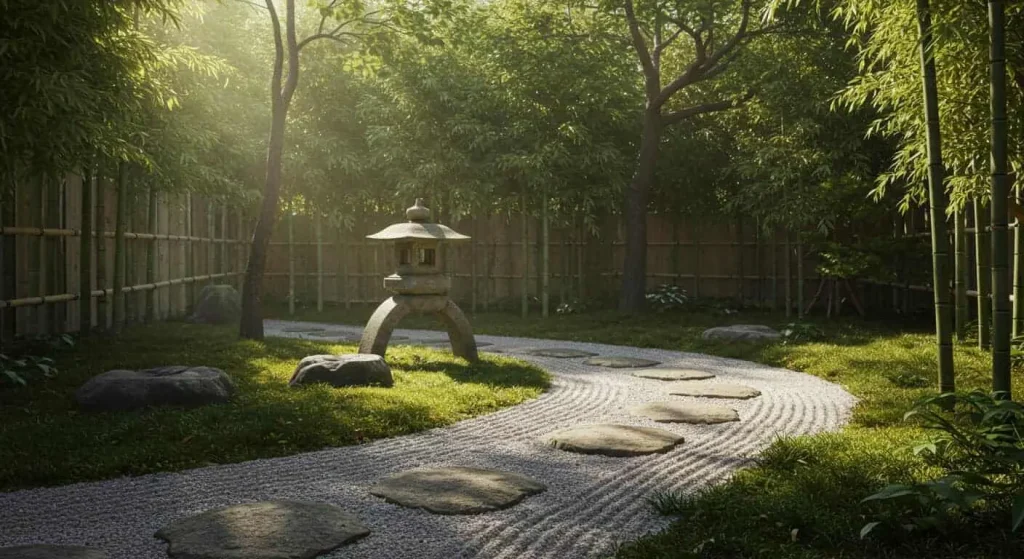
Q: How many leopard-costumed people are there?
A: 0